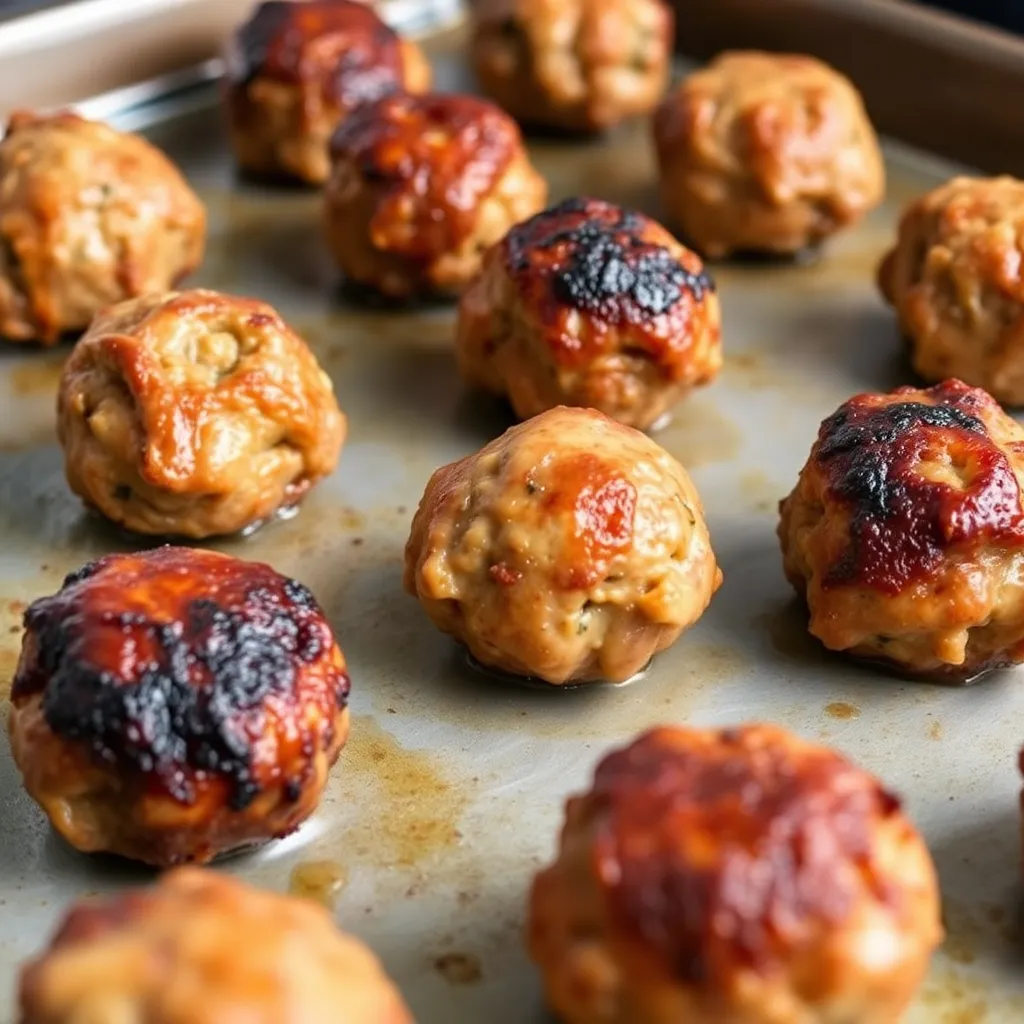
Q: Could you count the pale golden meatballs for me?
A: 7